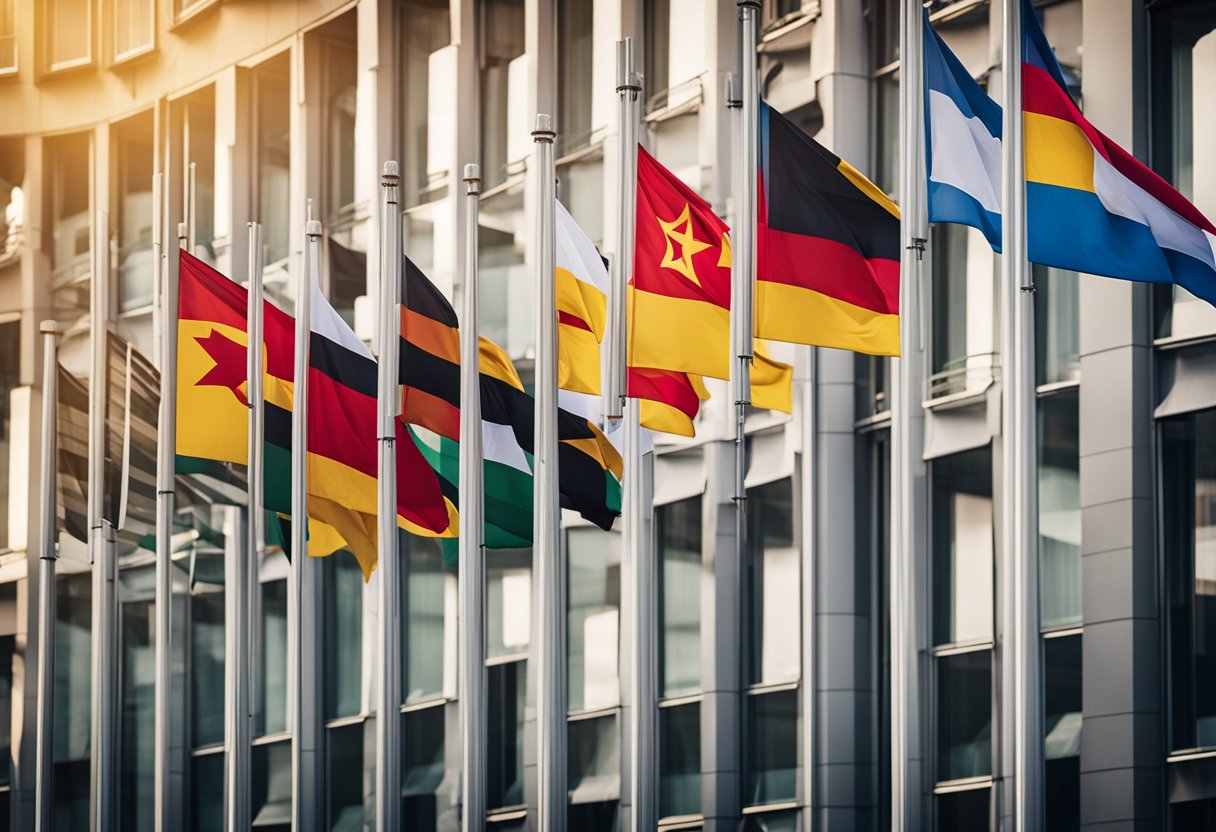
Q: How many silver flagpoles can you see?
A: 12